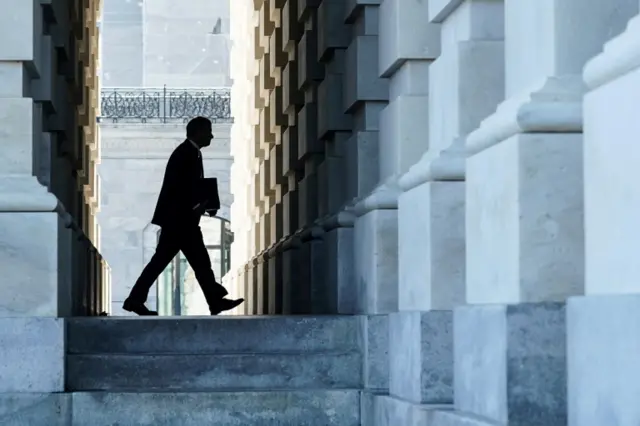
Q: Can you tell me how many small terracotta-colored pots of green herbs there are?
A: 0